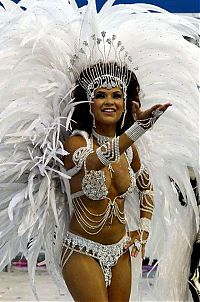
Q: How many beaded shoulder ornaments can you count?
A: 2